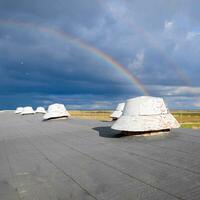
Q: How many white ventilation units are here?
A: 6